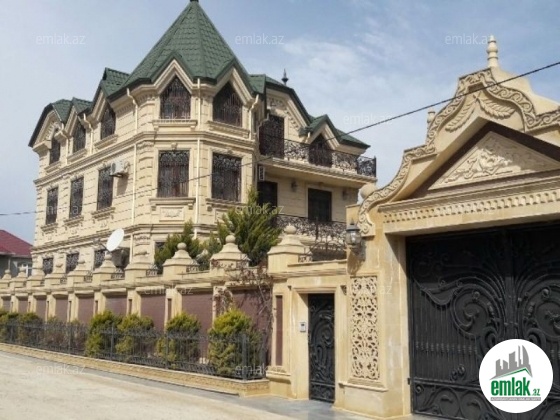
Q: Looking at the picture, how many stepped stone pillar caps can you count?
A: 10